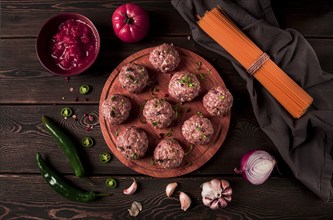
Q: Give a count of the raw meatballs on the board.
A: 9